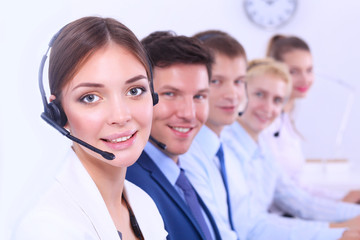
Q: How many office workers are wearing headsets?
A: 4